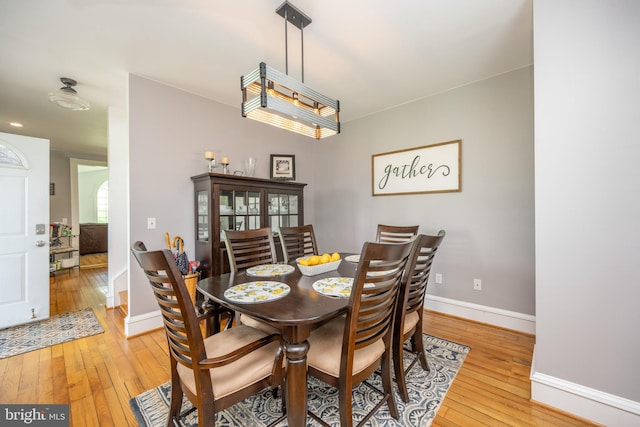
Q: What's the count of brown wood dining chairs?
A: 6